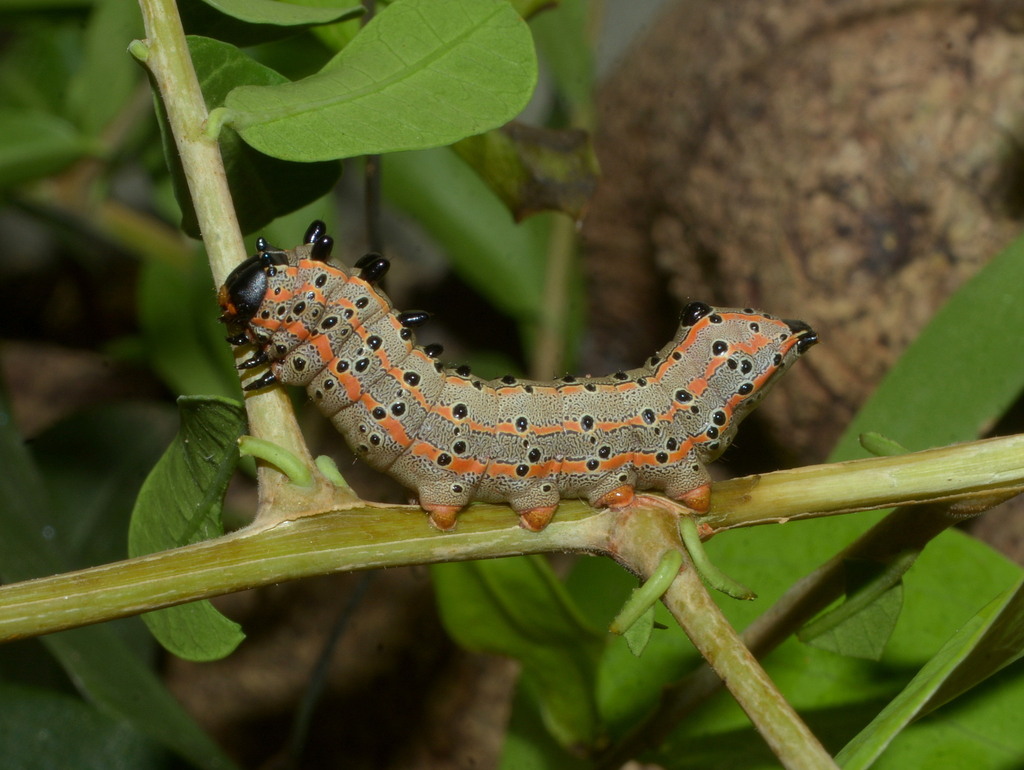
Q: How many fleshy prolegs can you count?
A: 4